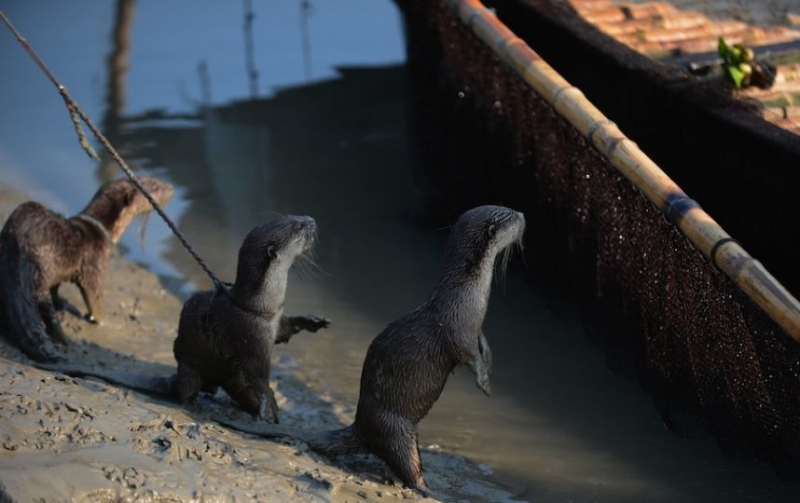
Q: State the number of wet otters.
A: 3